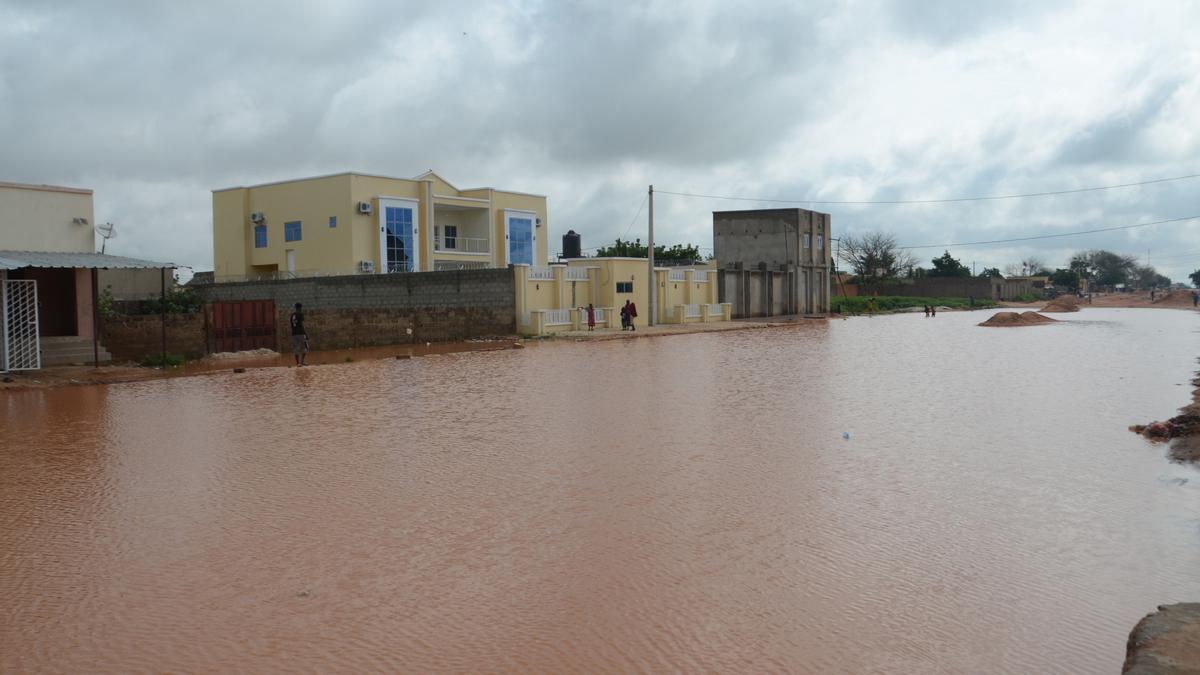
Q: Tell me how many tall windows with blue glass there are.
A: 2